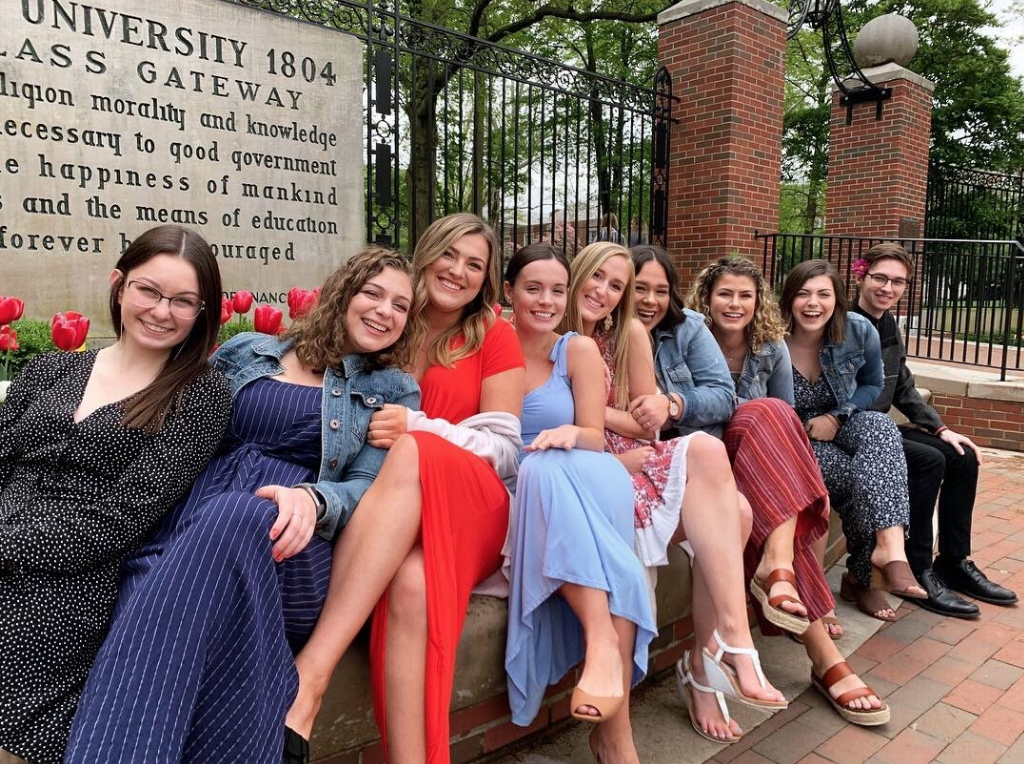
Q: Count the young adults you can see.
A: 9